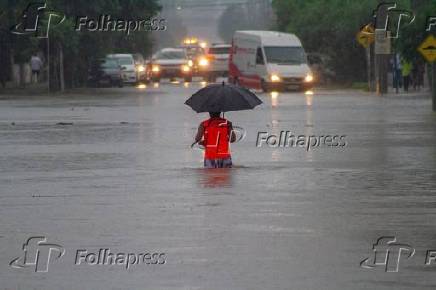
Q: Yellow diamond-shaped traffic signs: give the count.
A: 2